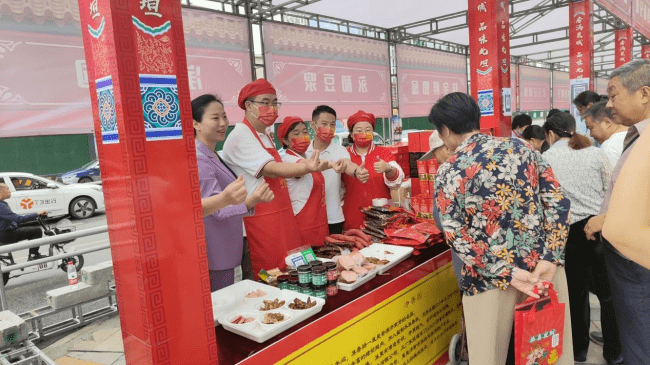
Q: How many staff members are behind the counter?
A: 5